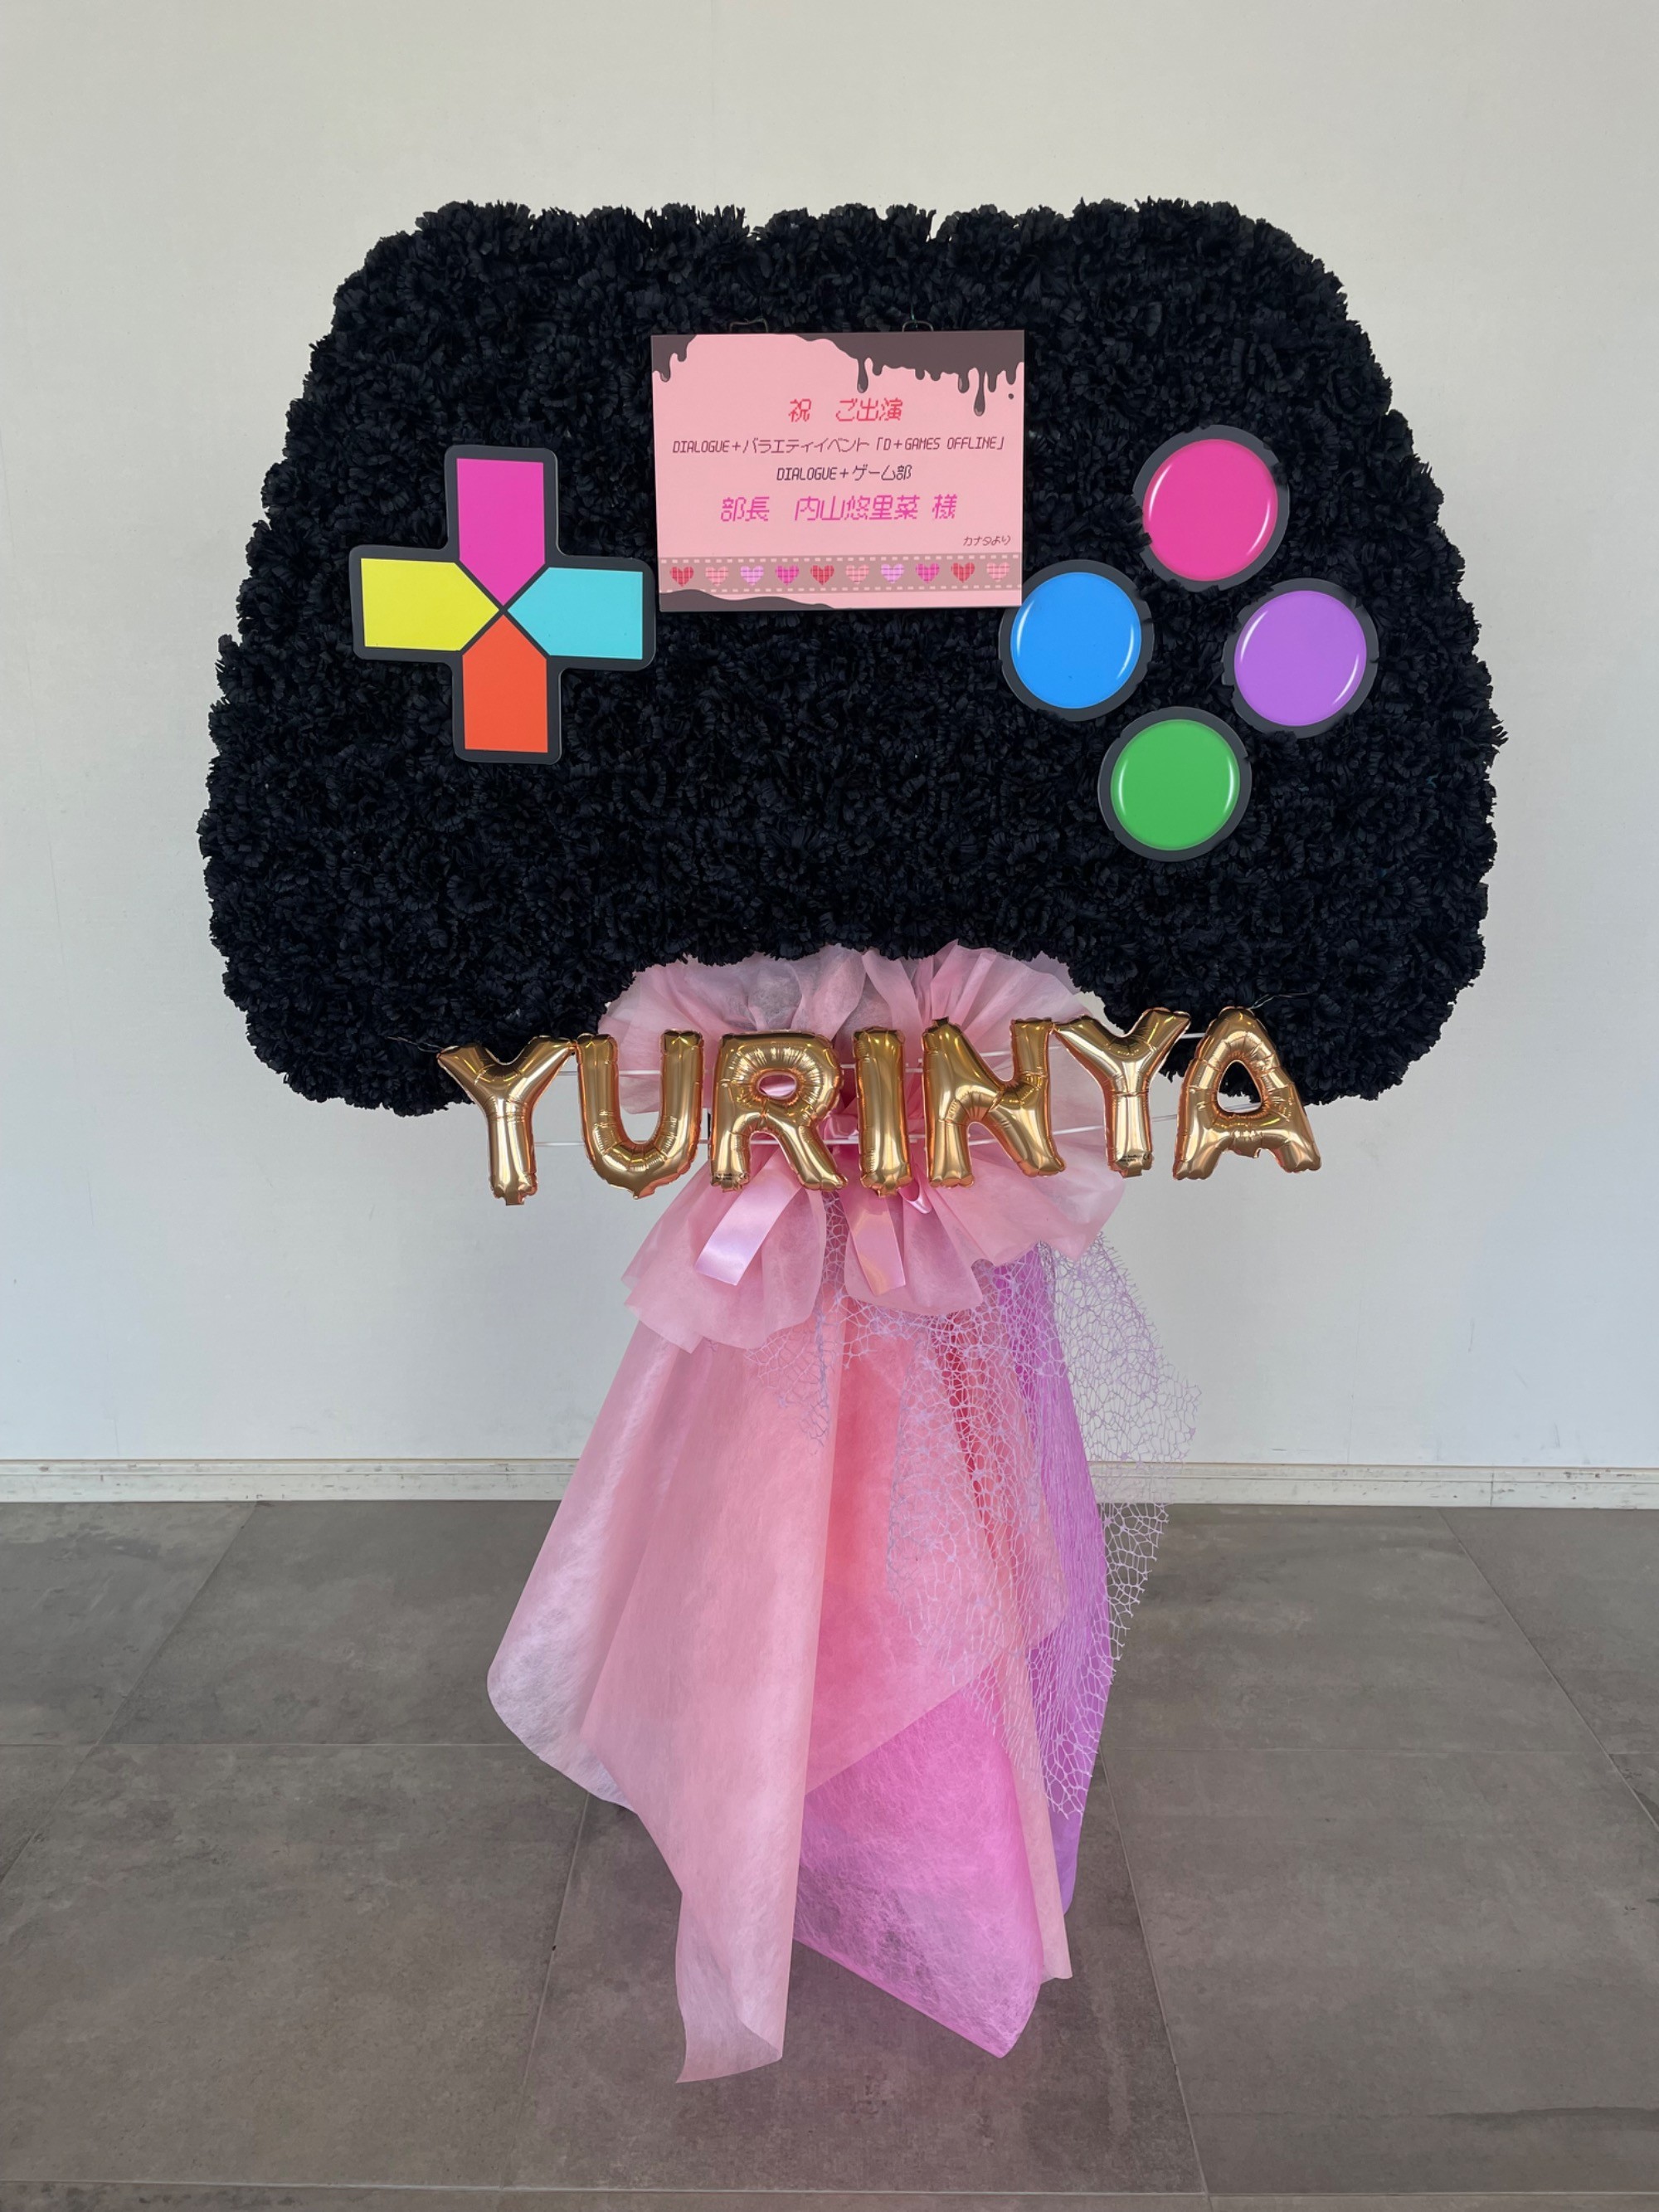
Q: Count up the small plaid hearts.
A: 10